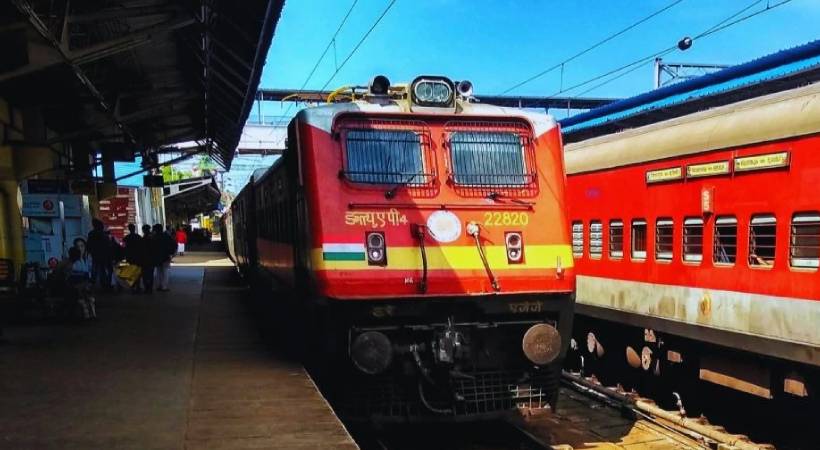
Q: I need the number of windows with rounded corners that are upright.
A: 9